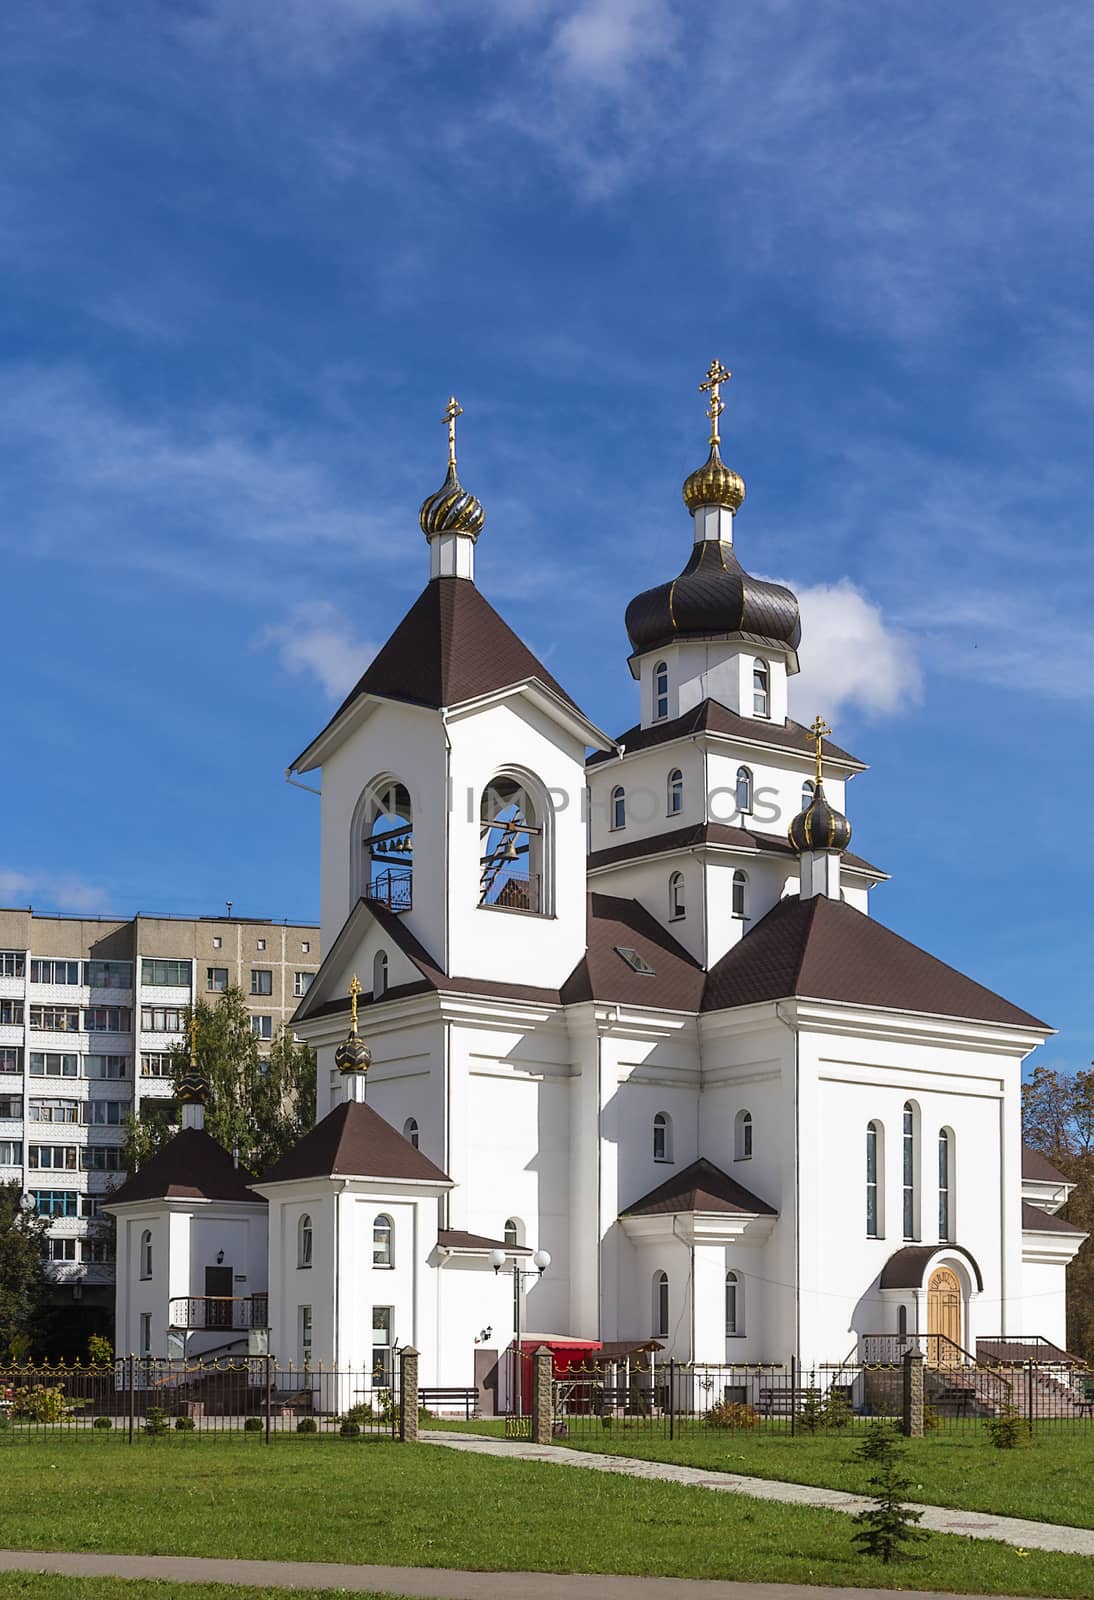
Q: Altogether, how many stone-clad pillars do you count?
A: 3